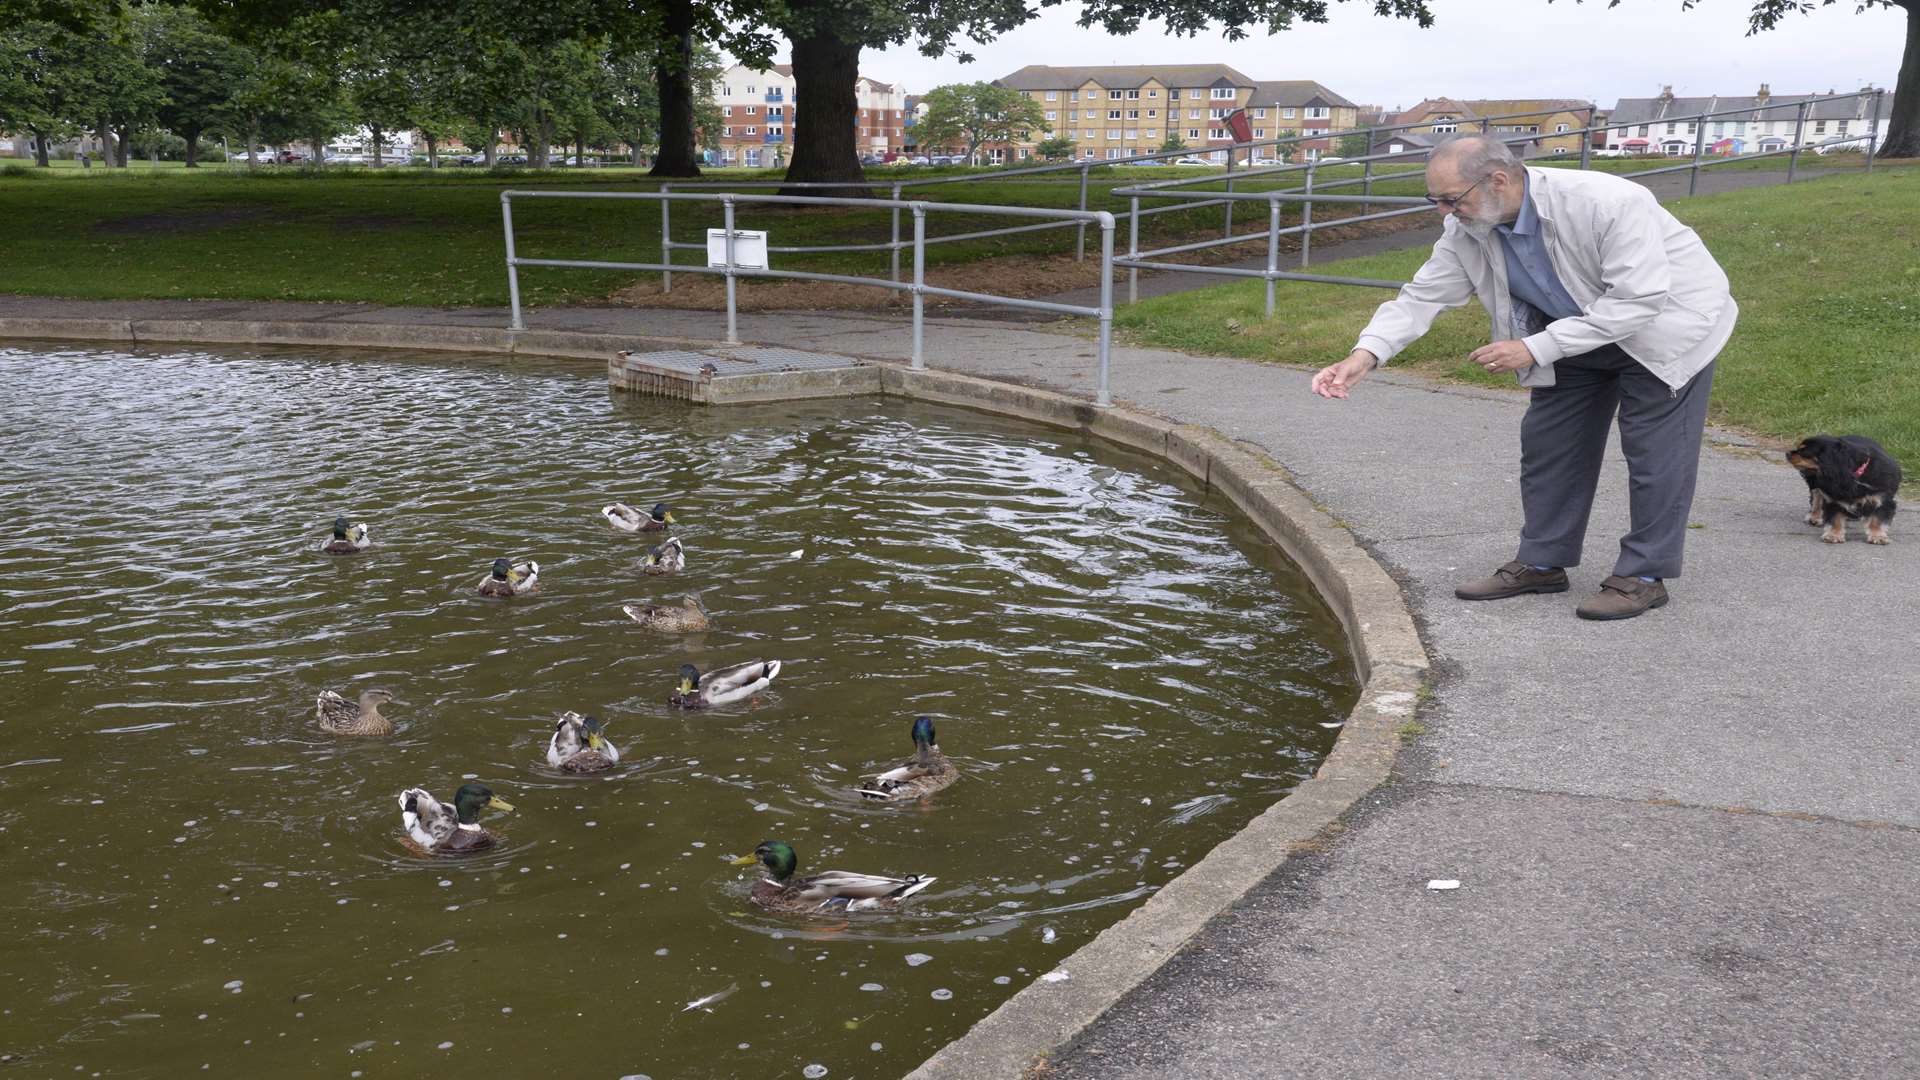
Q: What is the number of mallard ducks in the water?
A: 11